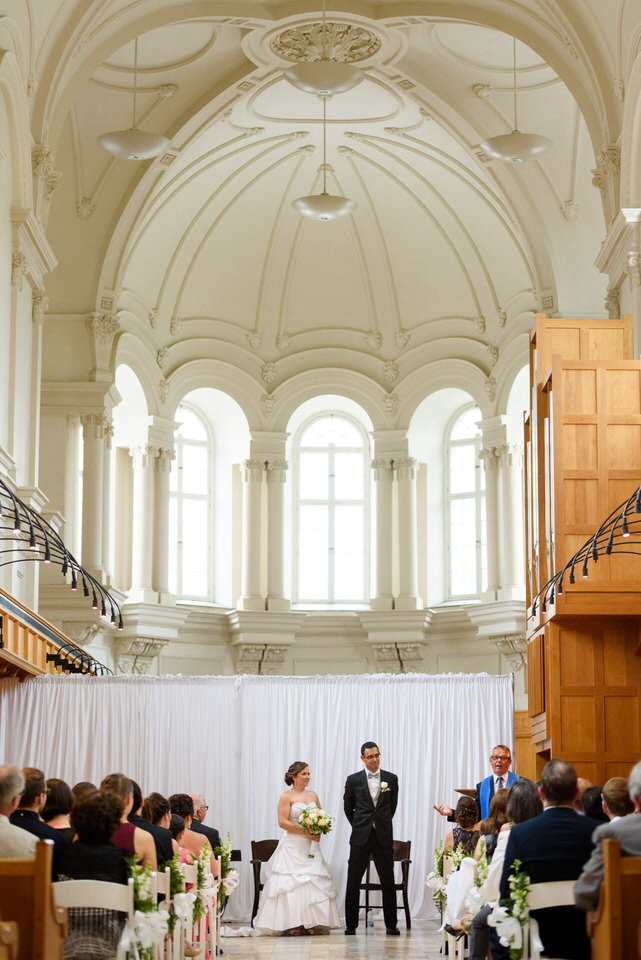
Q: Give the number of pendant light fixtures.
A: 4